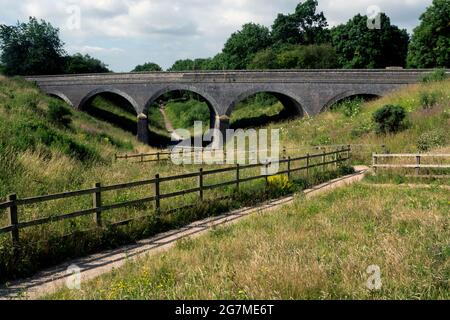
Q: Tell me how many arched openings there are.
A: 5